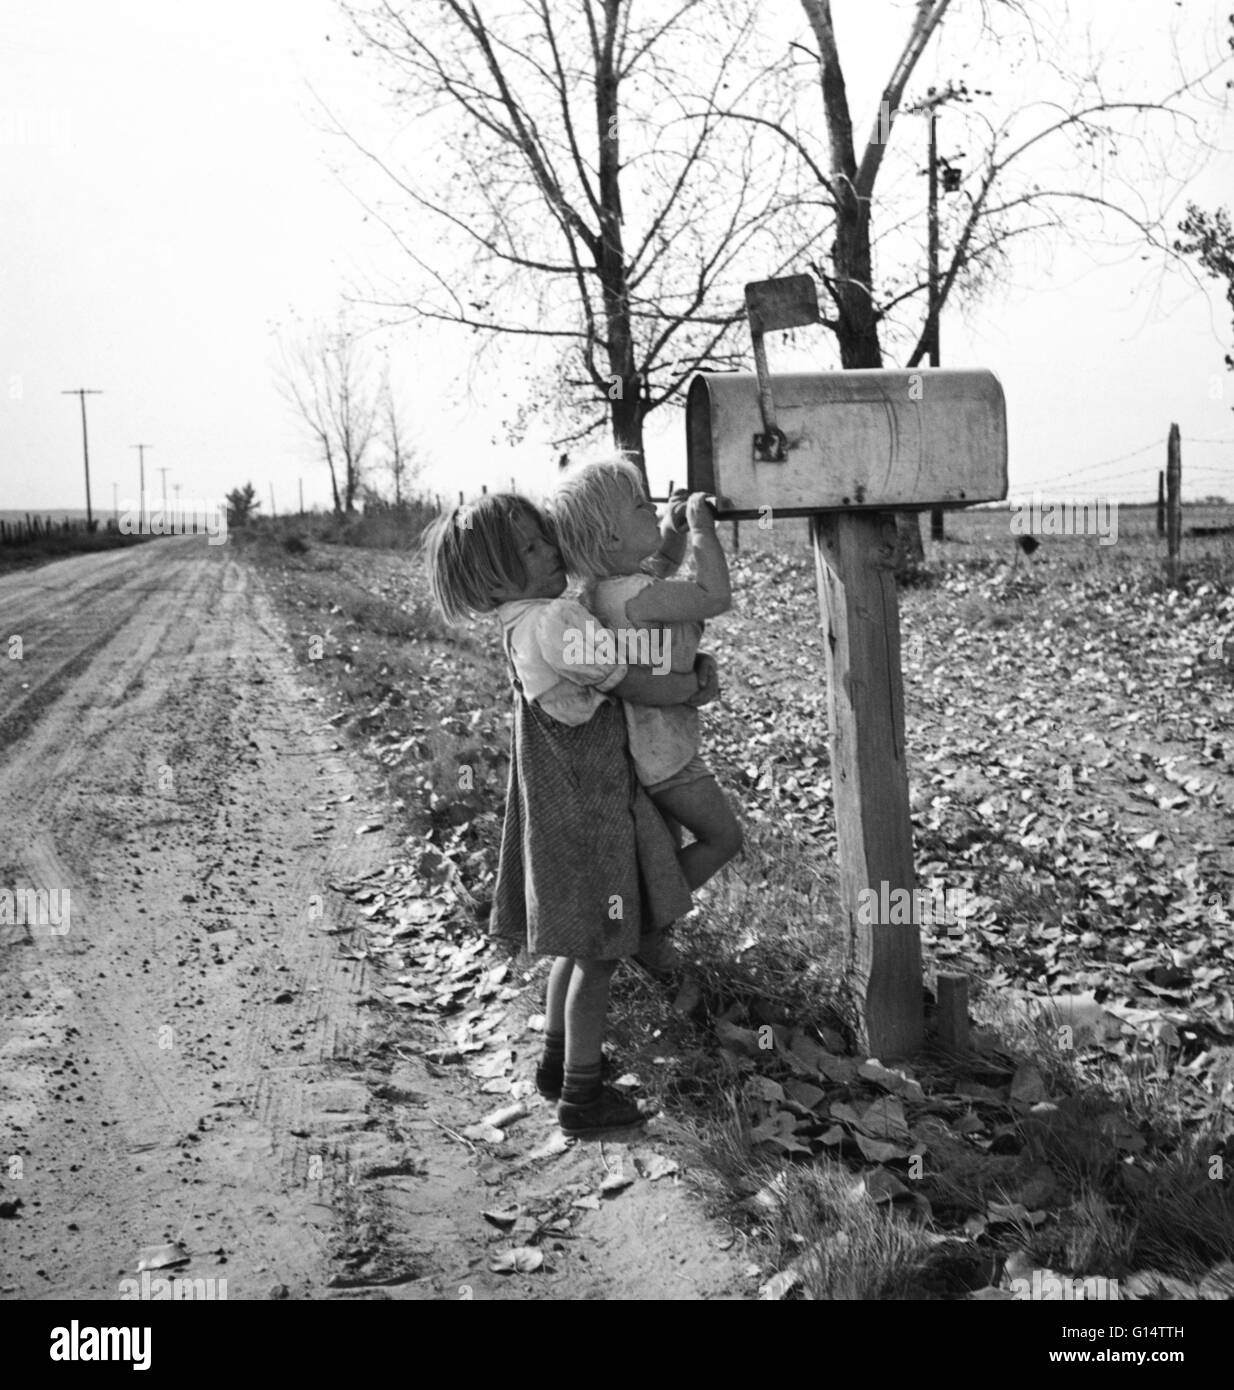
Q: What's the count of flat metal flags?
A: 1